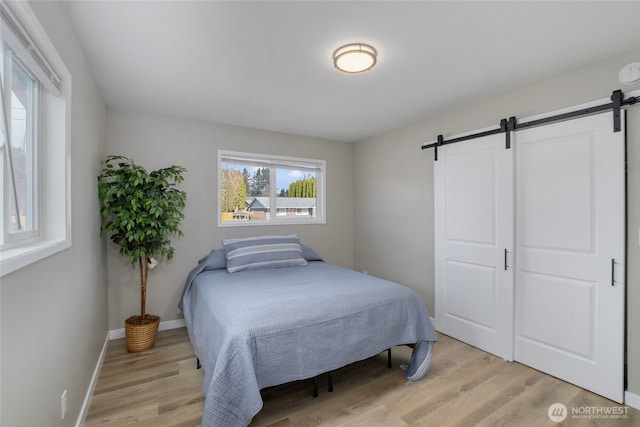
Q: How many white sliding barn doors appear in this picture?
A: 2